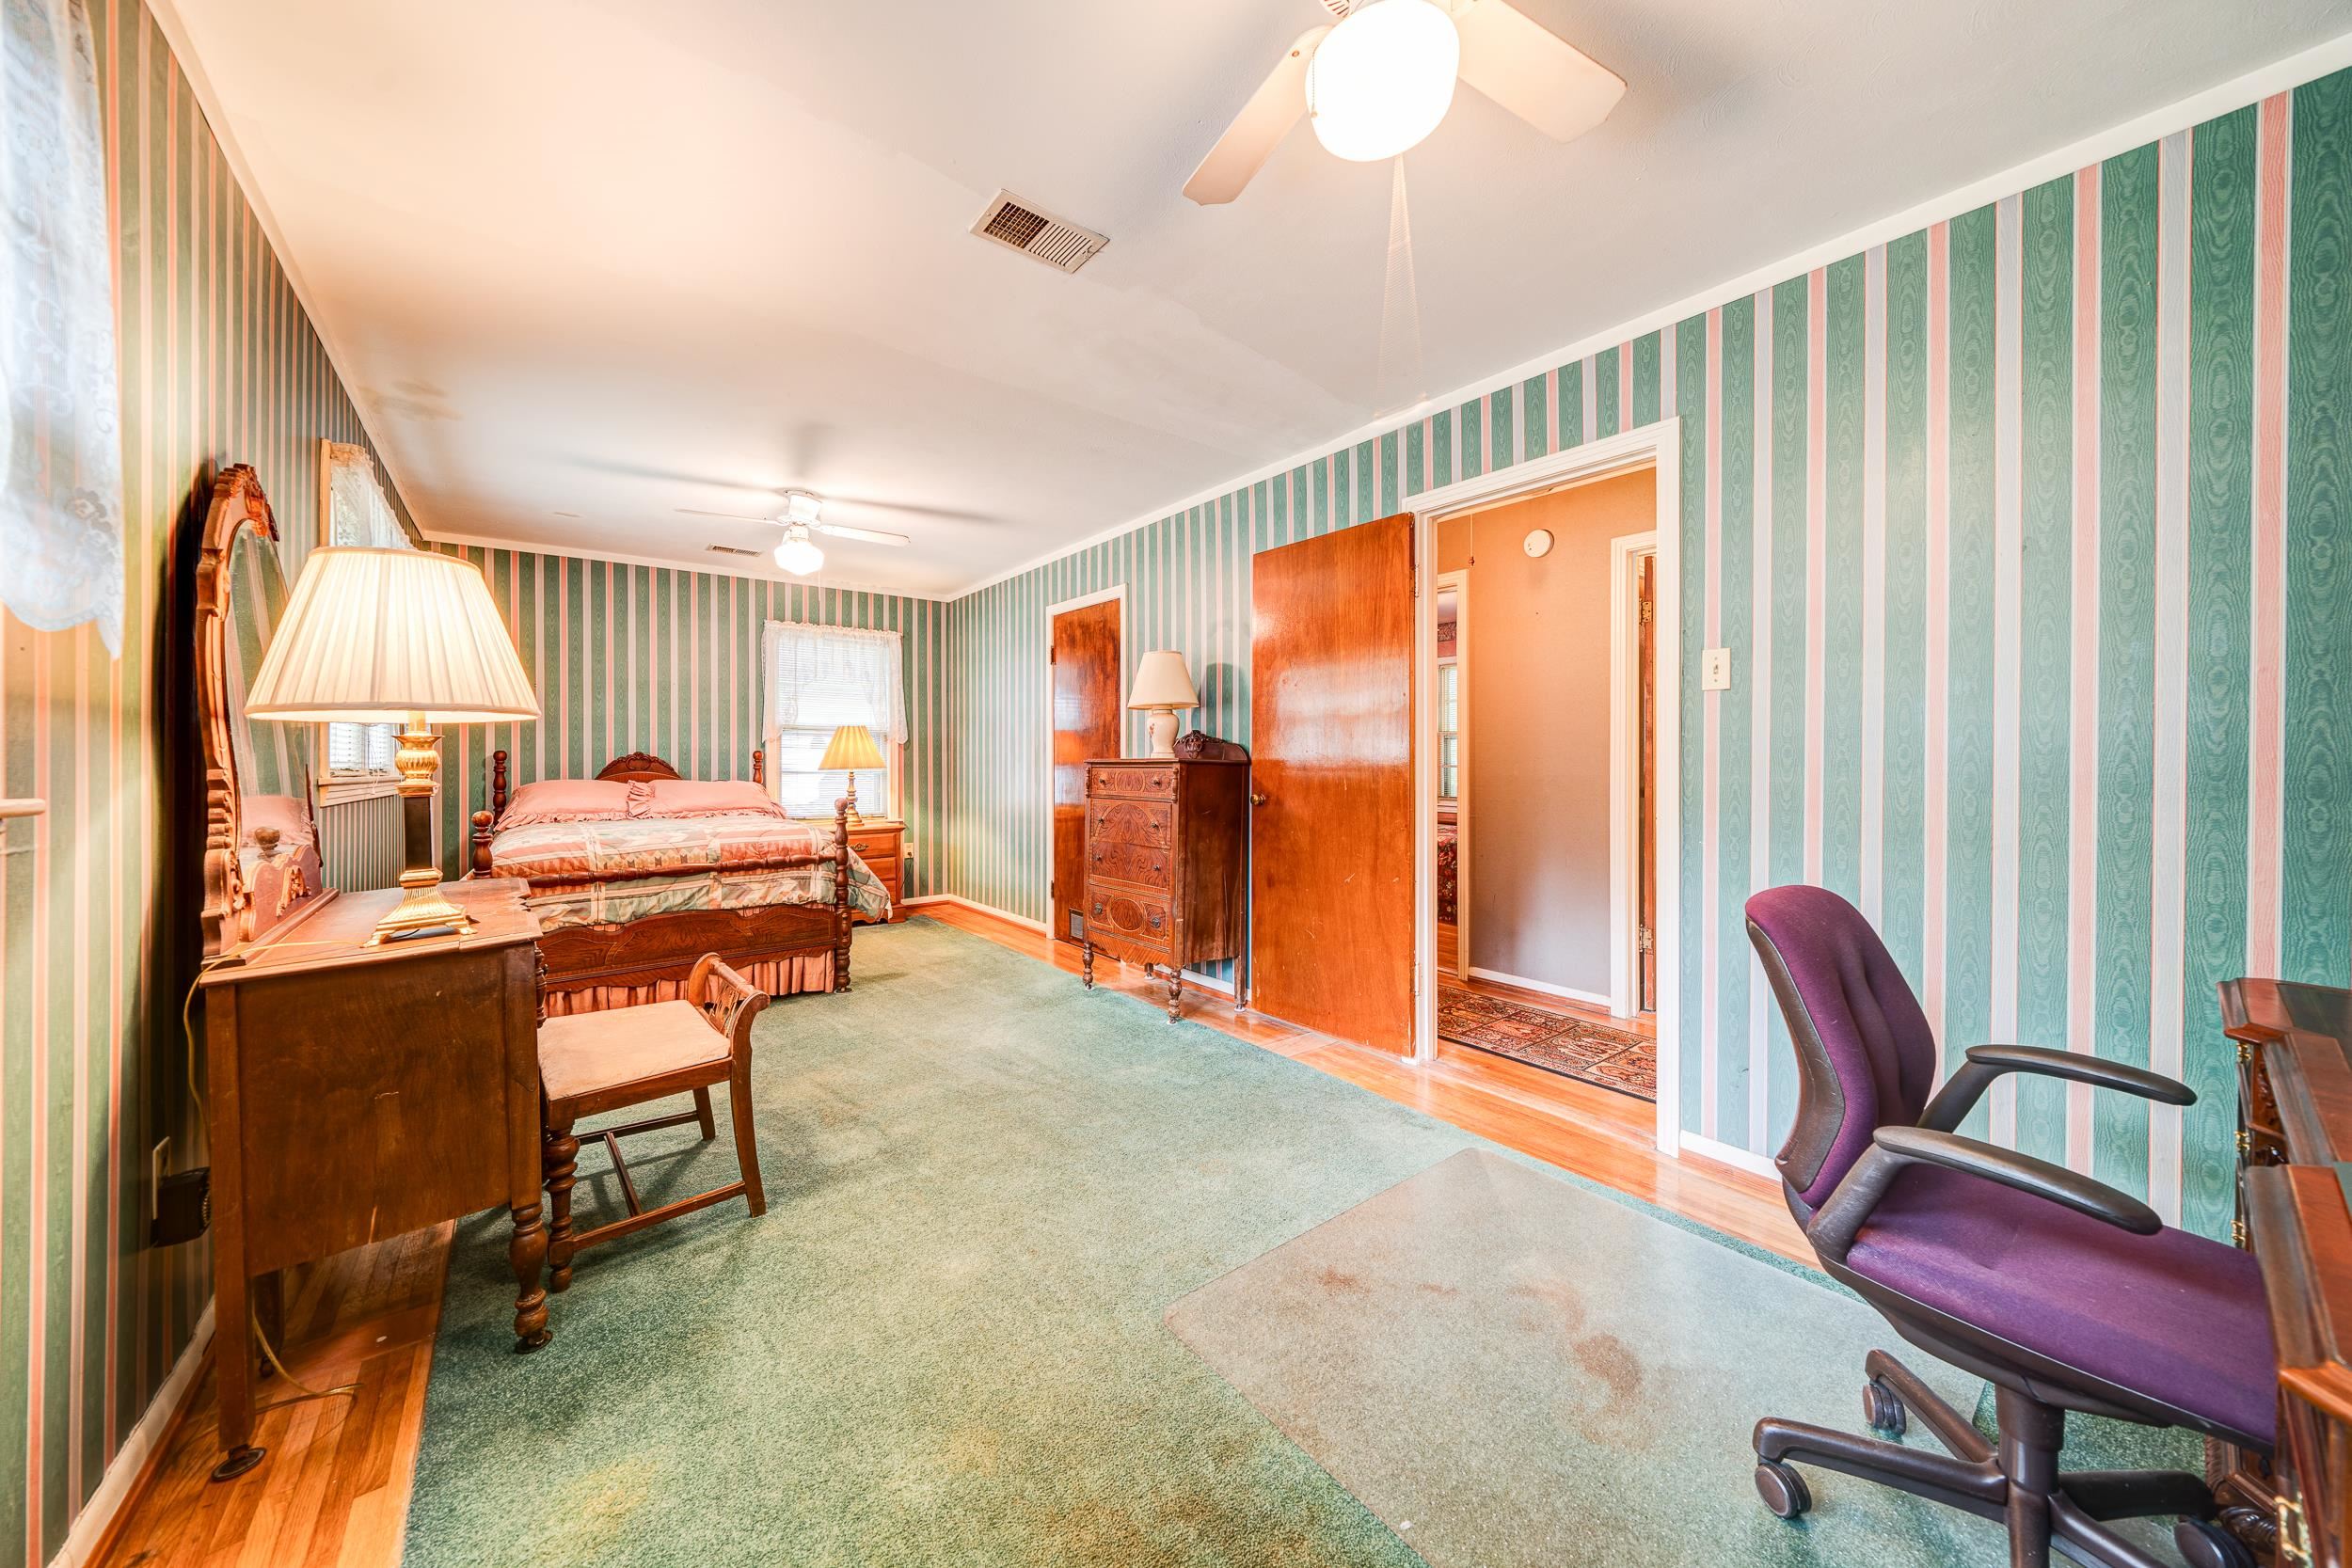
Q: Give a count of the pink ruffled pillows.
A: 2